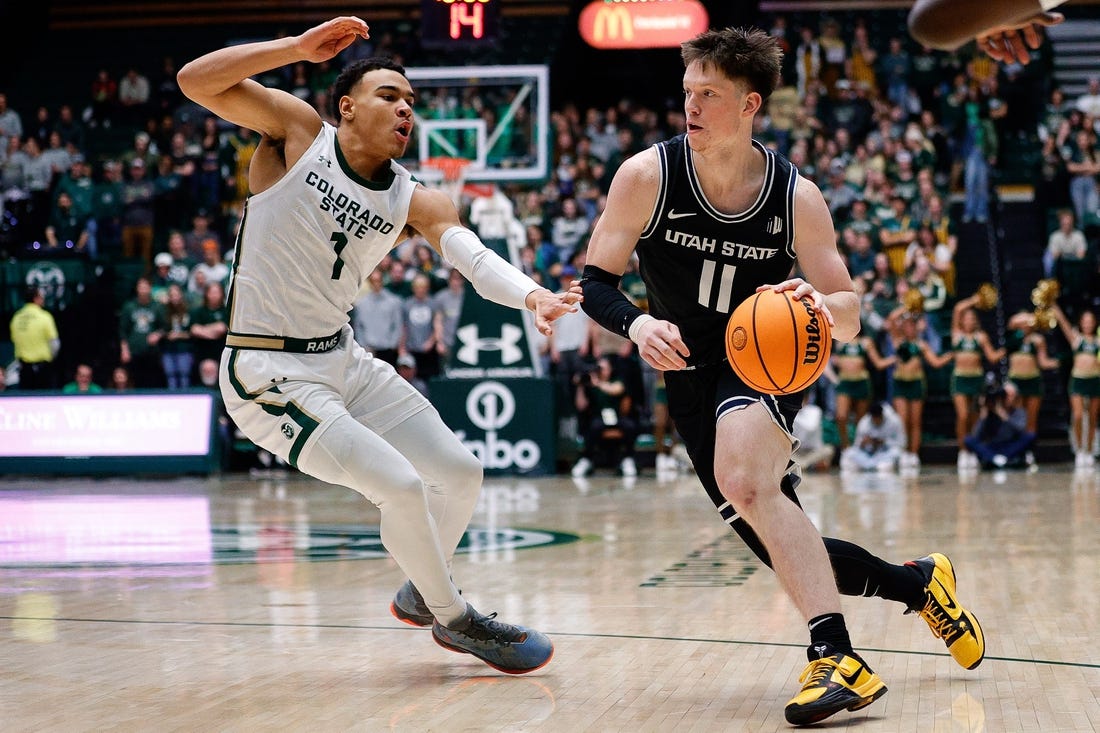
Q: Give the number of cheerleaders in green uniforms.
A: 5